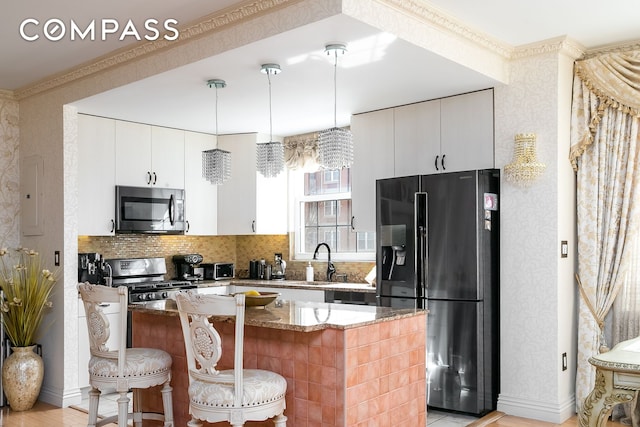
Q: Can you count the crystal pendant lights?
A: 3